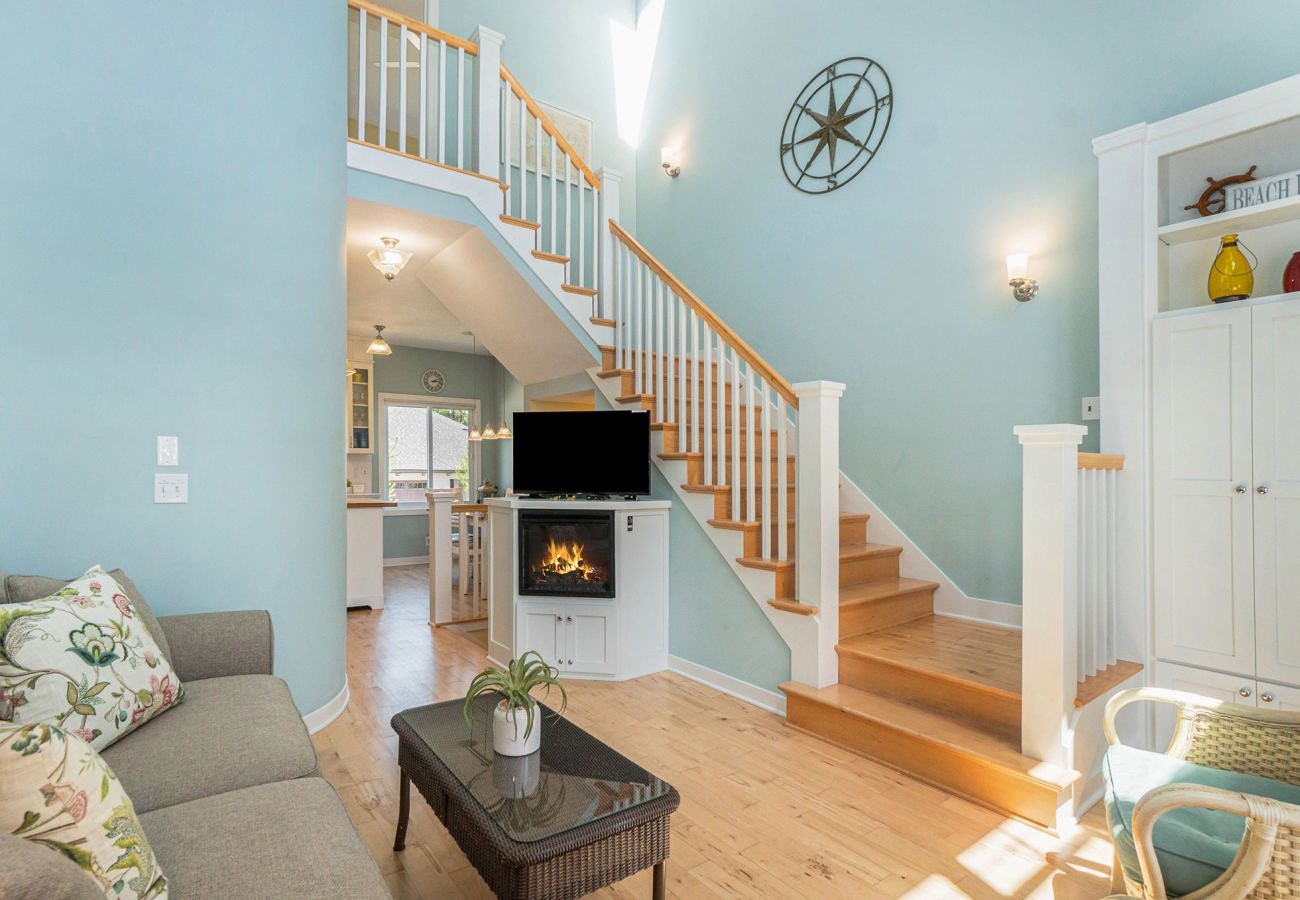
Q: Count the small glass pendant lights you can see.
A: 3